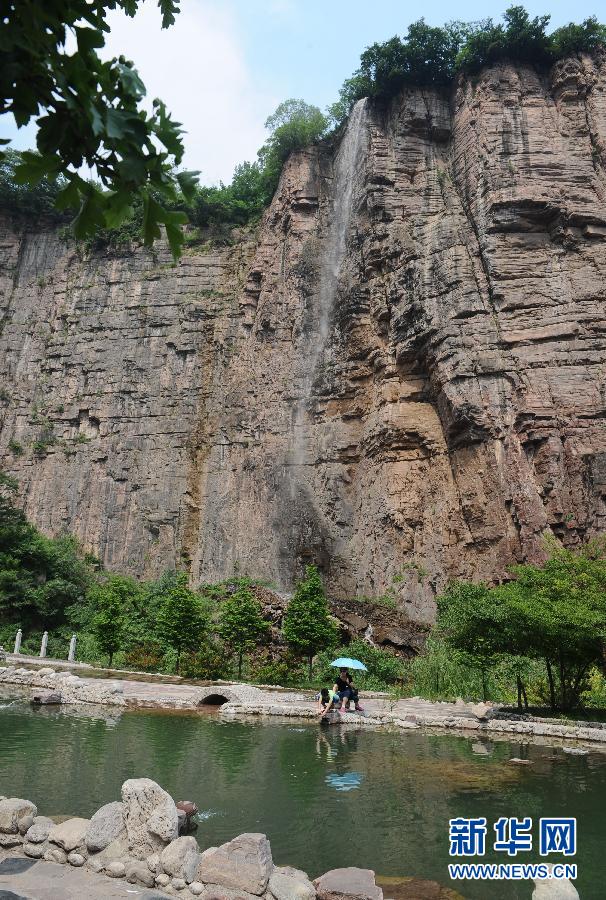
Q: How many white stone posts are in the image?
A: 3